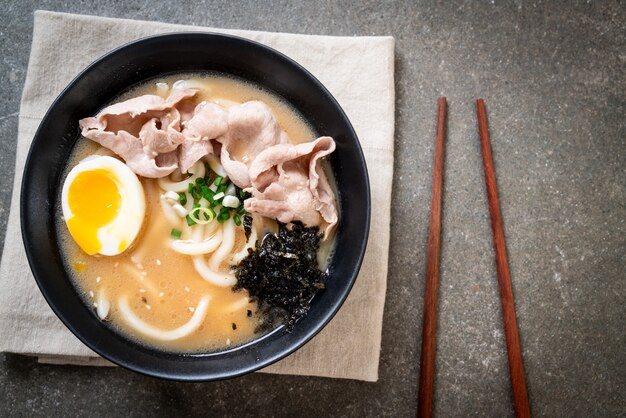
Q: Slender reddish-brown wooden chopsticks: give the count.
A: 2